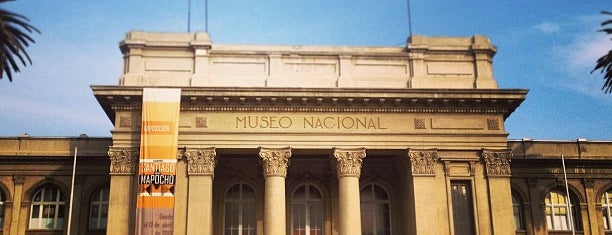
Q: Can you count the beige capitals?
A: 6